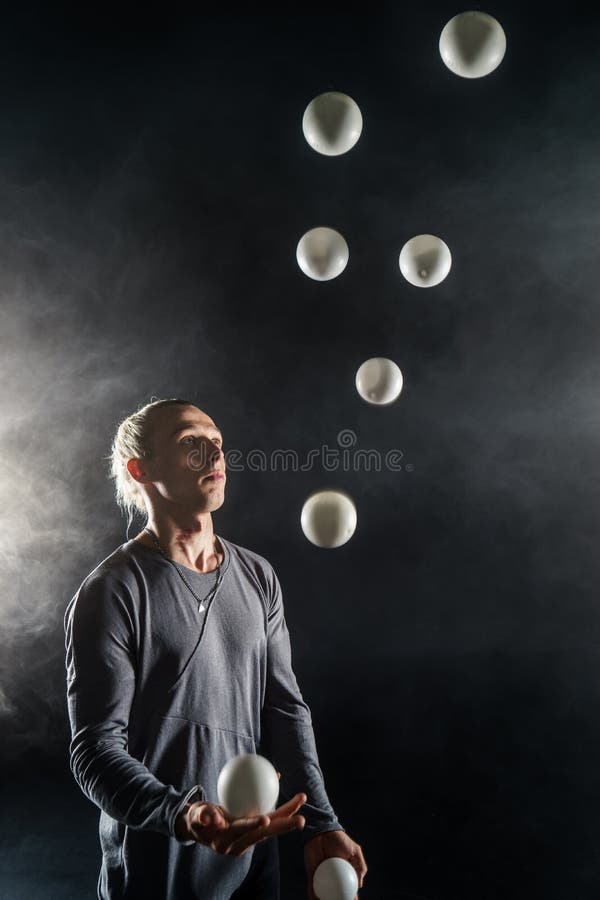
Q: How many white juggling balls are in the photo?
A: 8